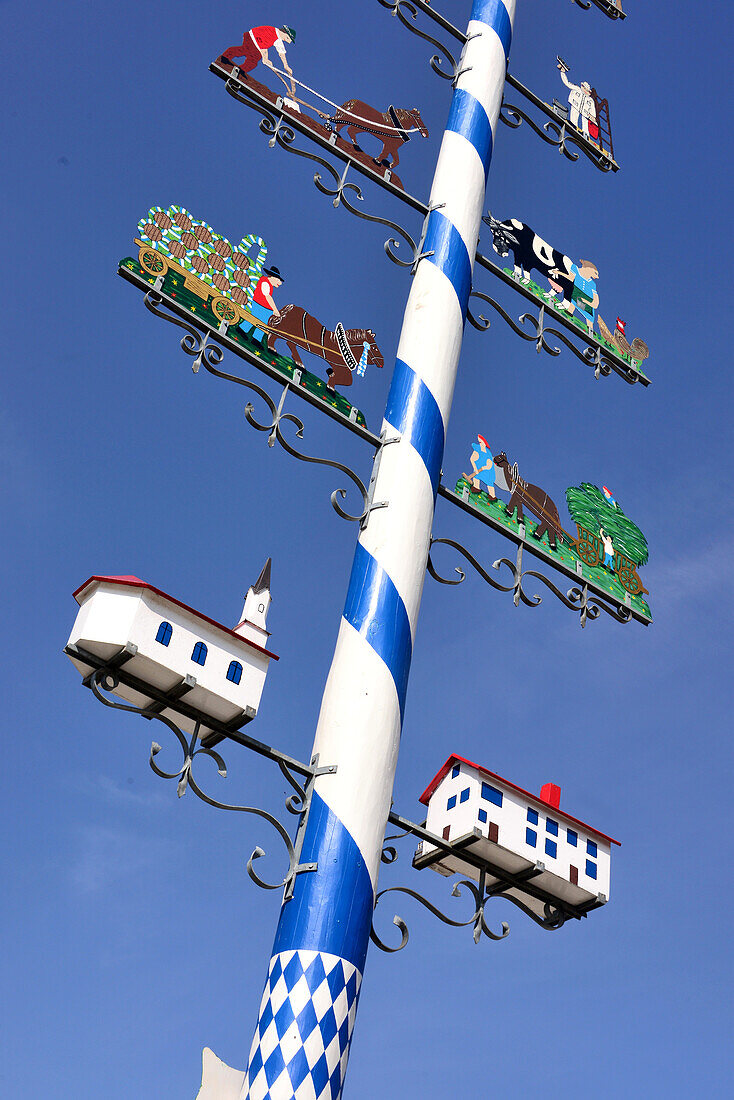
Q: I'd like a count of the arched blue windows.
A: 3